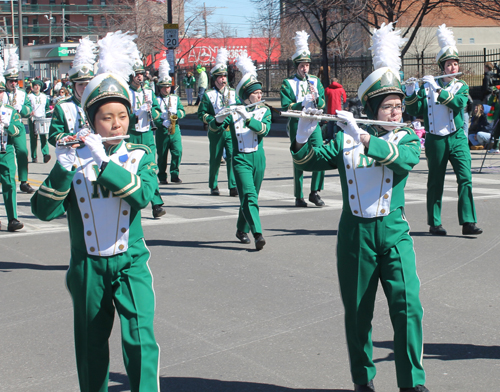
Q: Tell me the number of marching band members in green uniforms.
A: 12